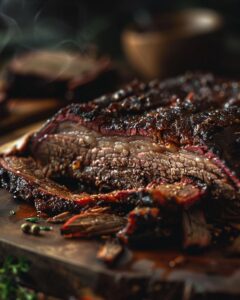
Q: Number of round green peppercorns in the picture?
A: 2